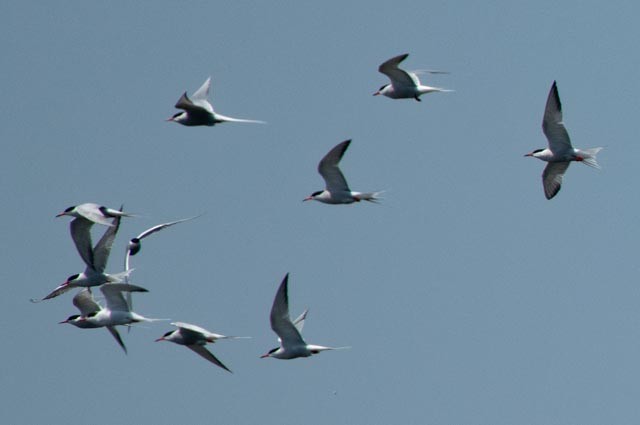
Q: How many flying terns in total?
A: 11